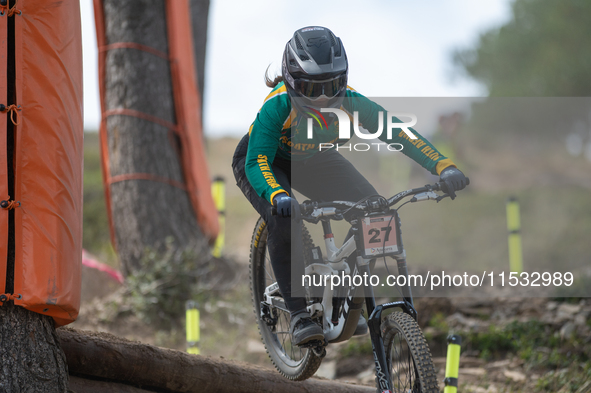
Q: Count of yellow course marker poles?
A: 4